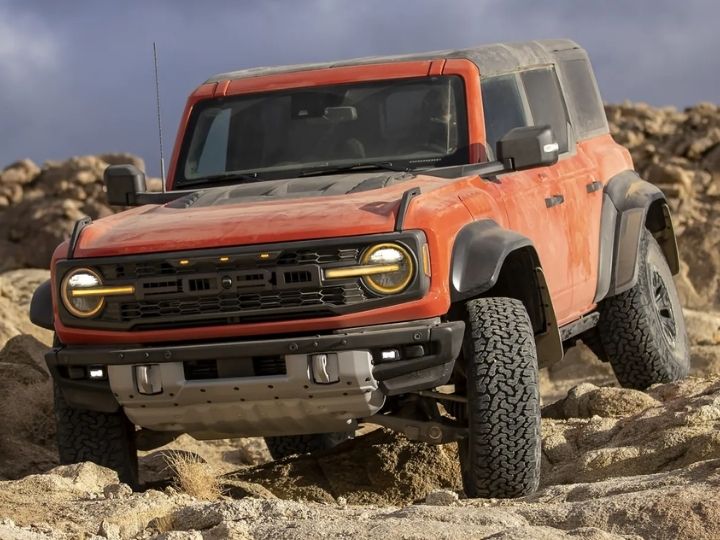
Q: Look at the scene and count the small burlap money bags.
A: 0